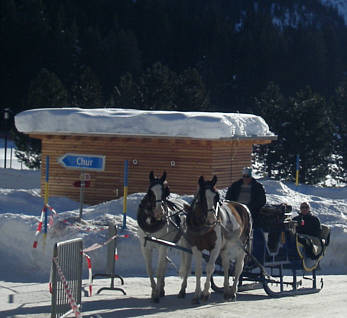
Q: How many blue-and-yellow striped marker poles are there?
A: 3